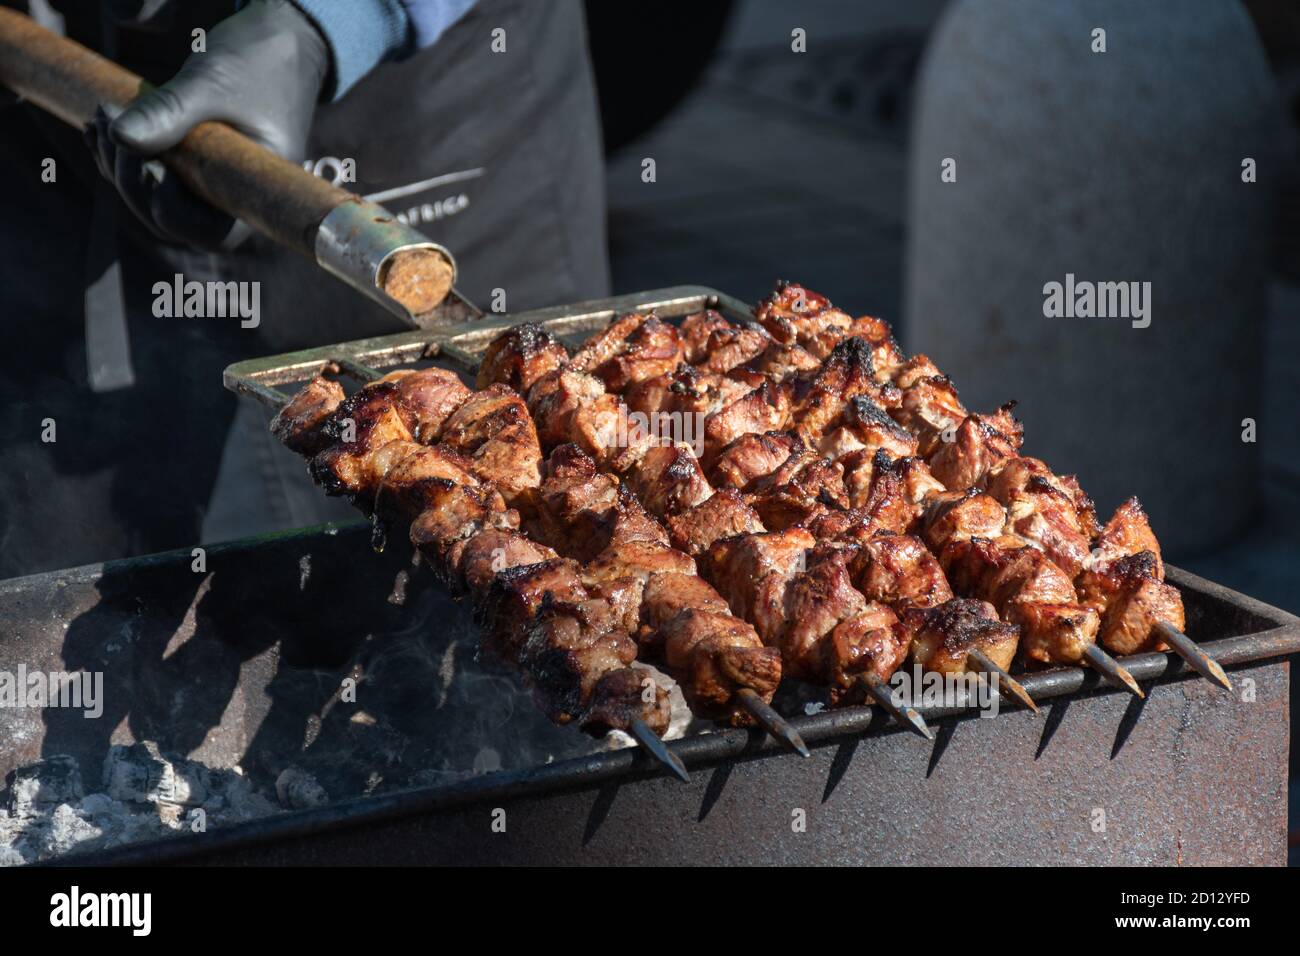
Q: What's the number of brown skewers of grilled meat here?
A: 6